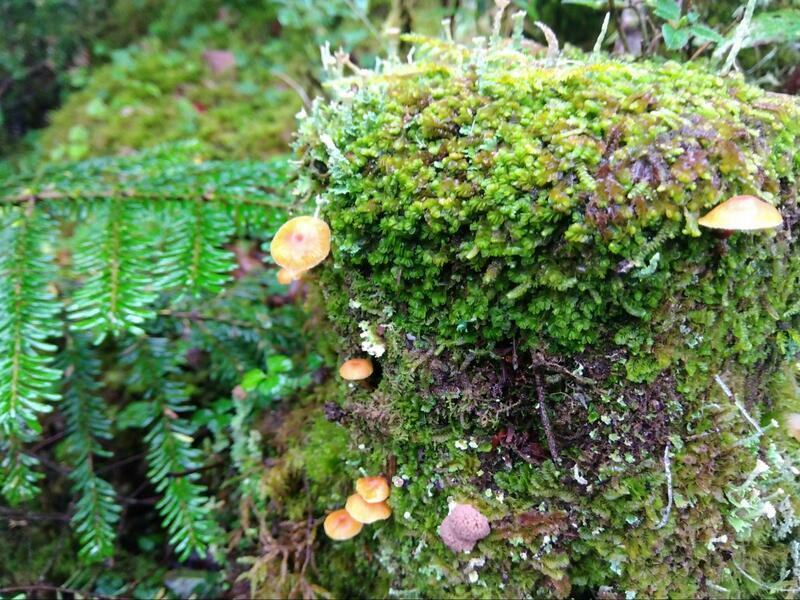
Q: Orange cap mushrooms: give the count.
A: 7